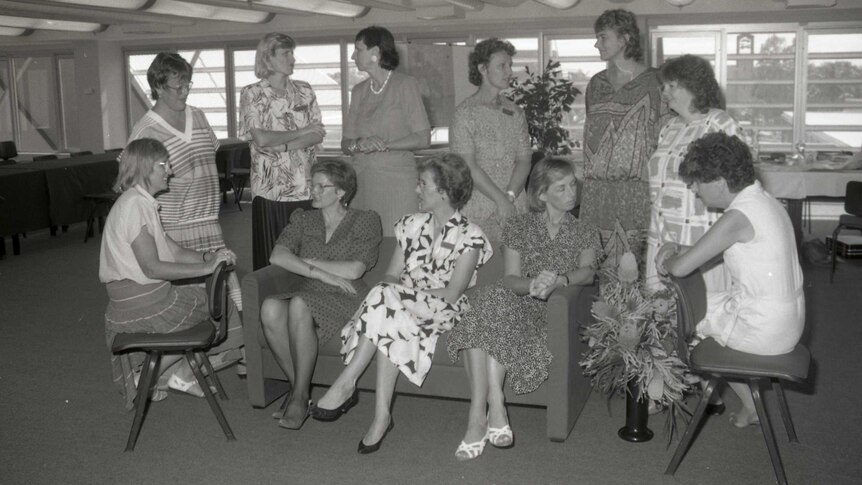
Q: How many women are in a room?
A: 11